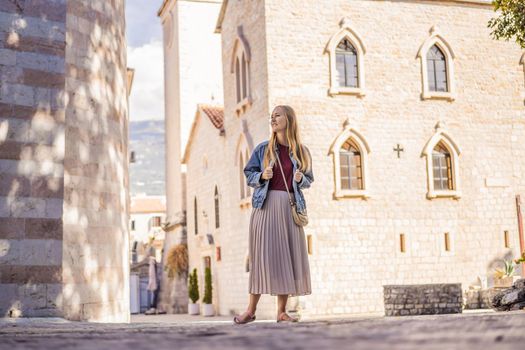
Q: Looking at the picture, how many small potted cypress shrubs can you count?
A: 2